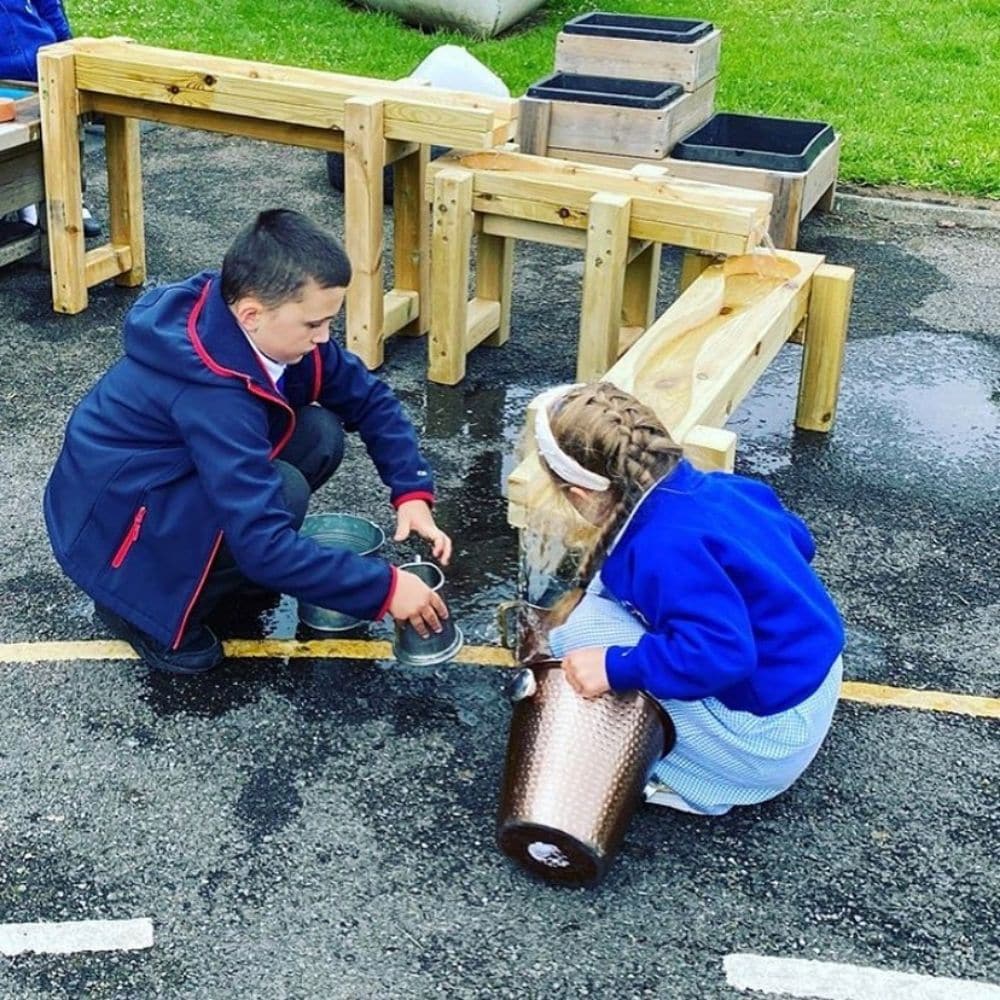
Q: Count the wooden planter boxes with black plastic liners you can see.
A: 3